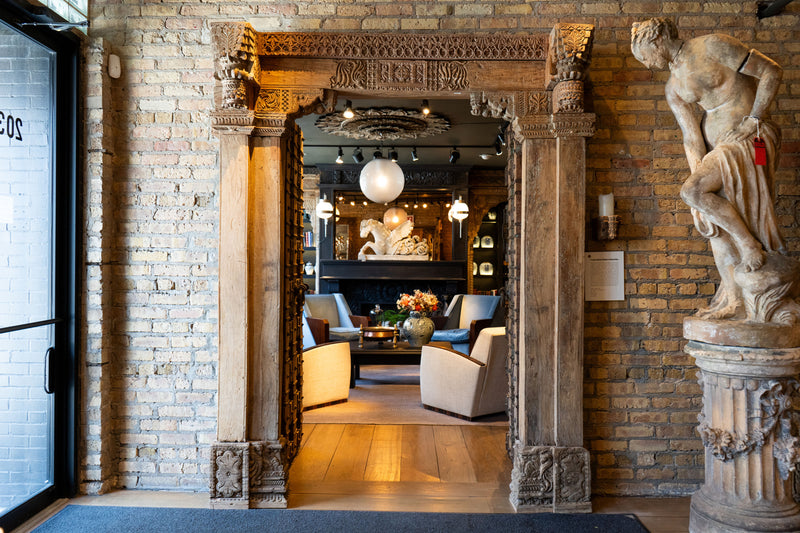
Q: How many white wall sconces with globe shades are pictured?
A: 2